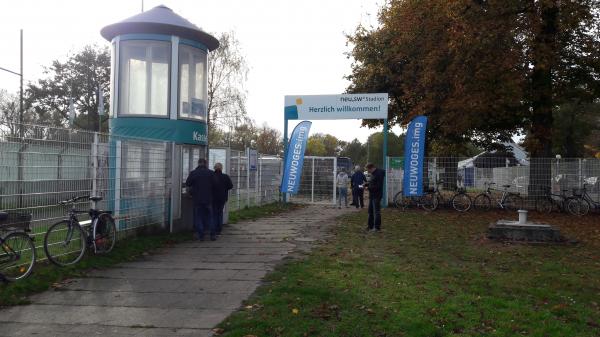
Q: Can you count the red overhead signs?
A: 0